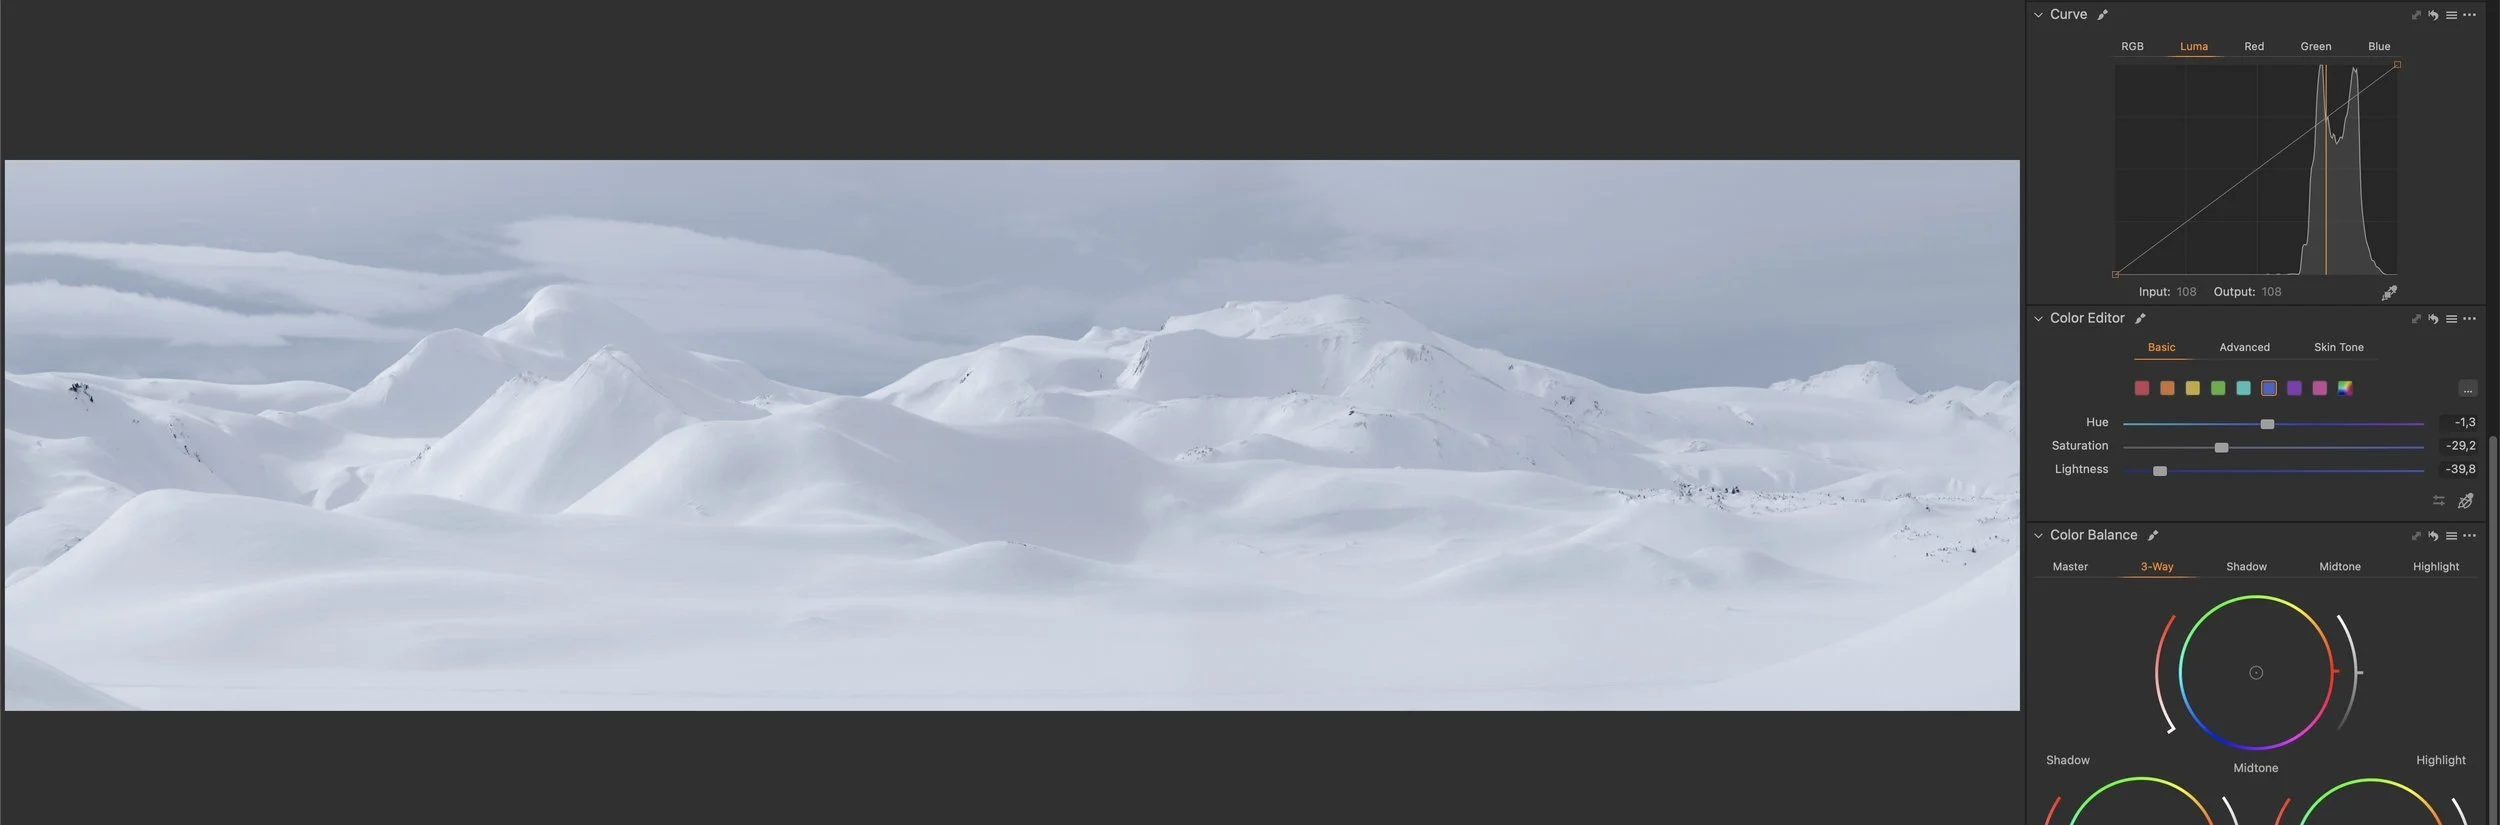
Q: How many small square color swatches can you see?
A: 9